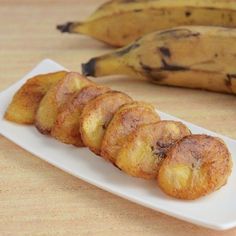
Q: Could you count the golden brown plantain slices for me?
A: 7